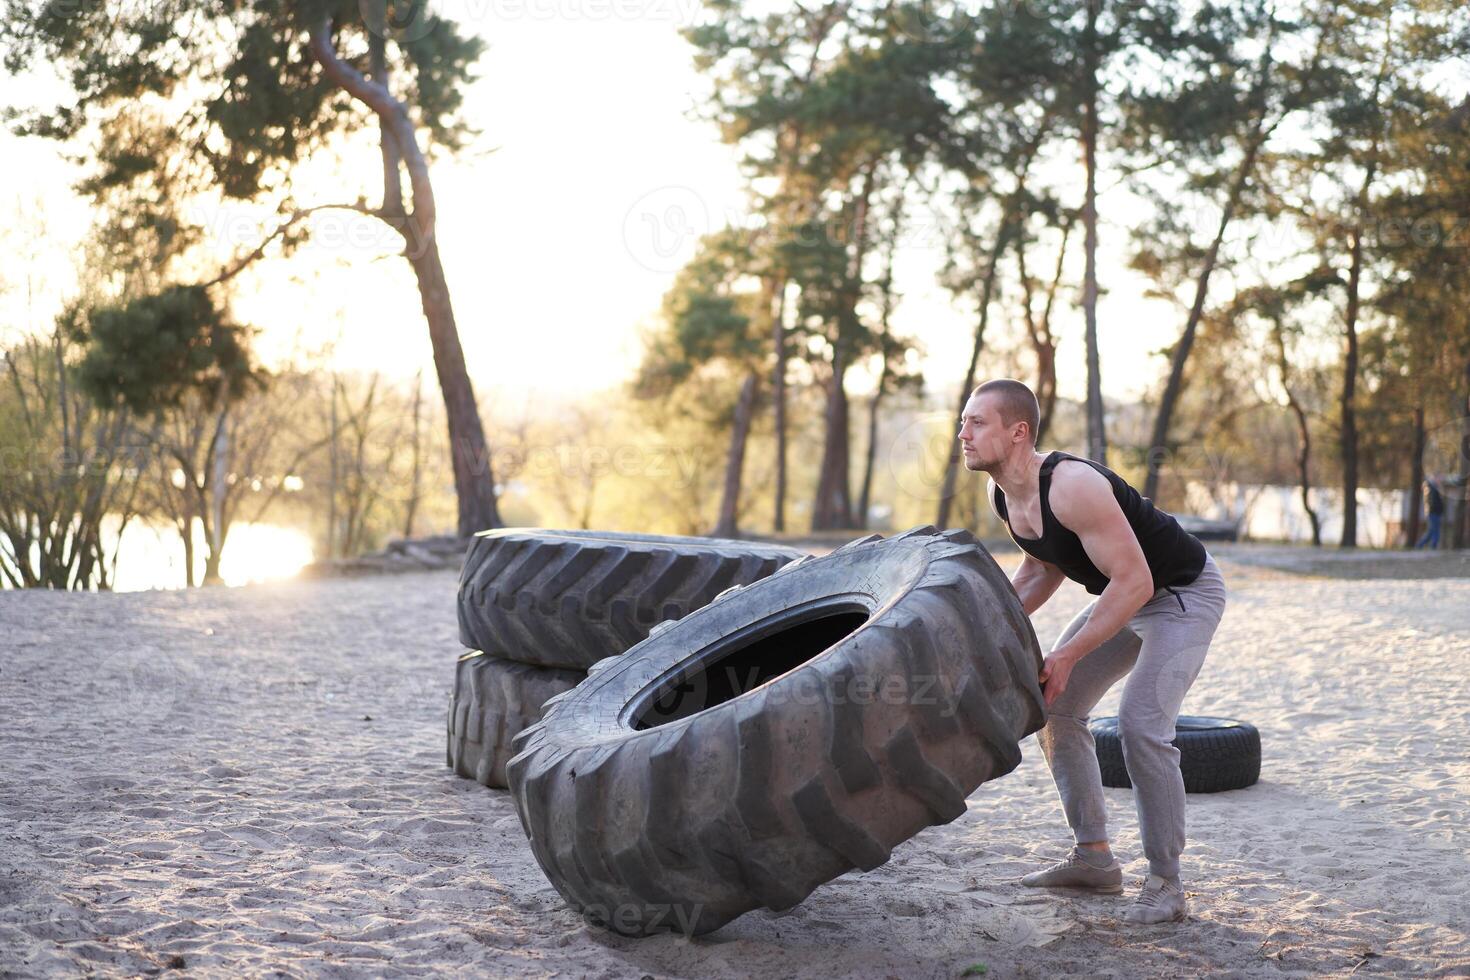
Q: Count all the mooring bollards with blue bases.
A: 0